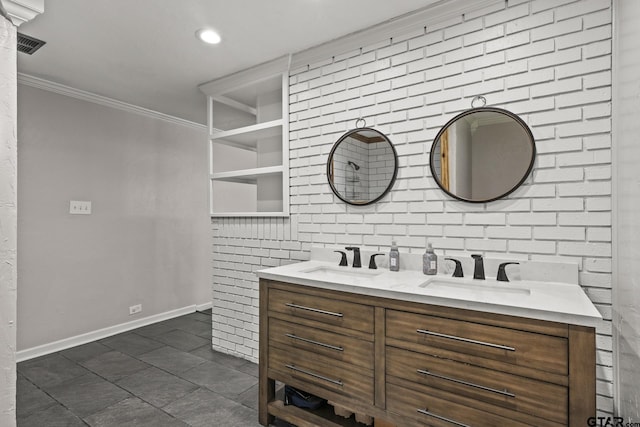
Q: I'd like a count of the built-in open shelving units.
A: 1